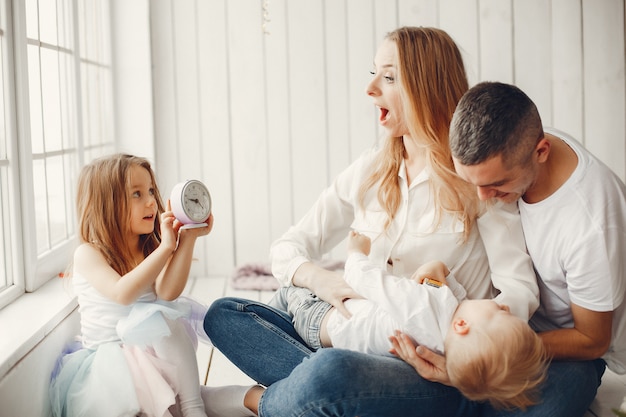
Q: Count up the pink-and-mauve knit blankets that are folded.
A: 1